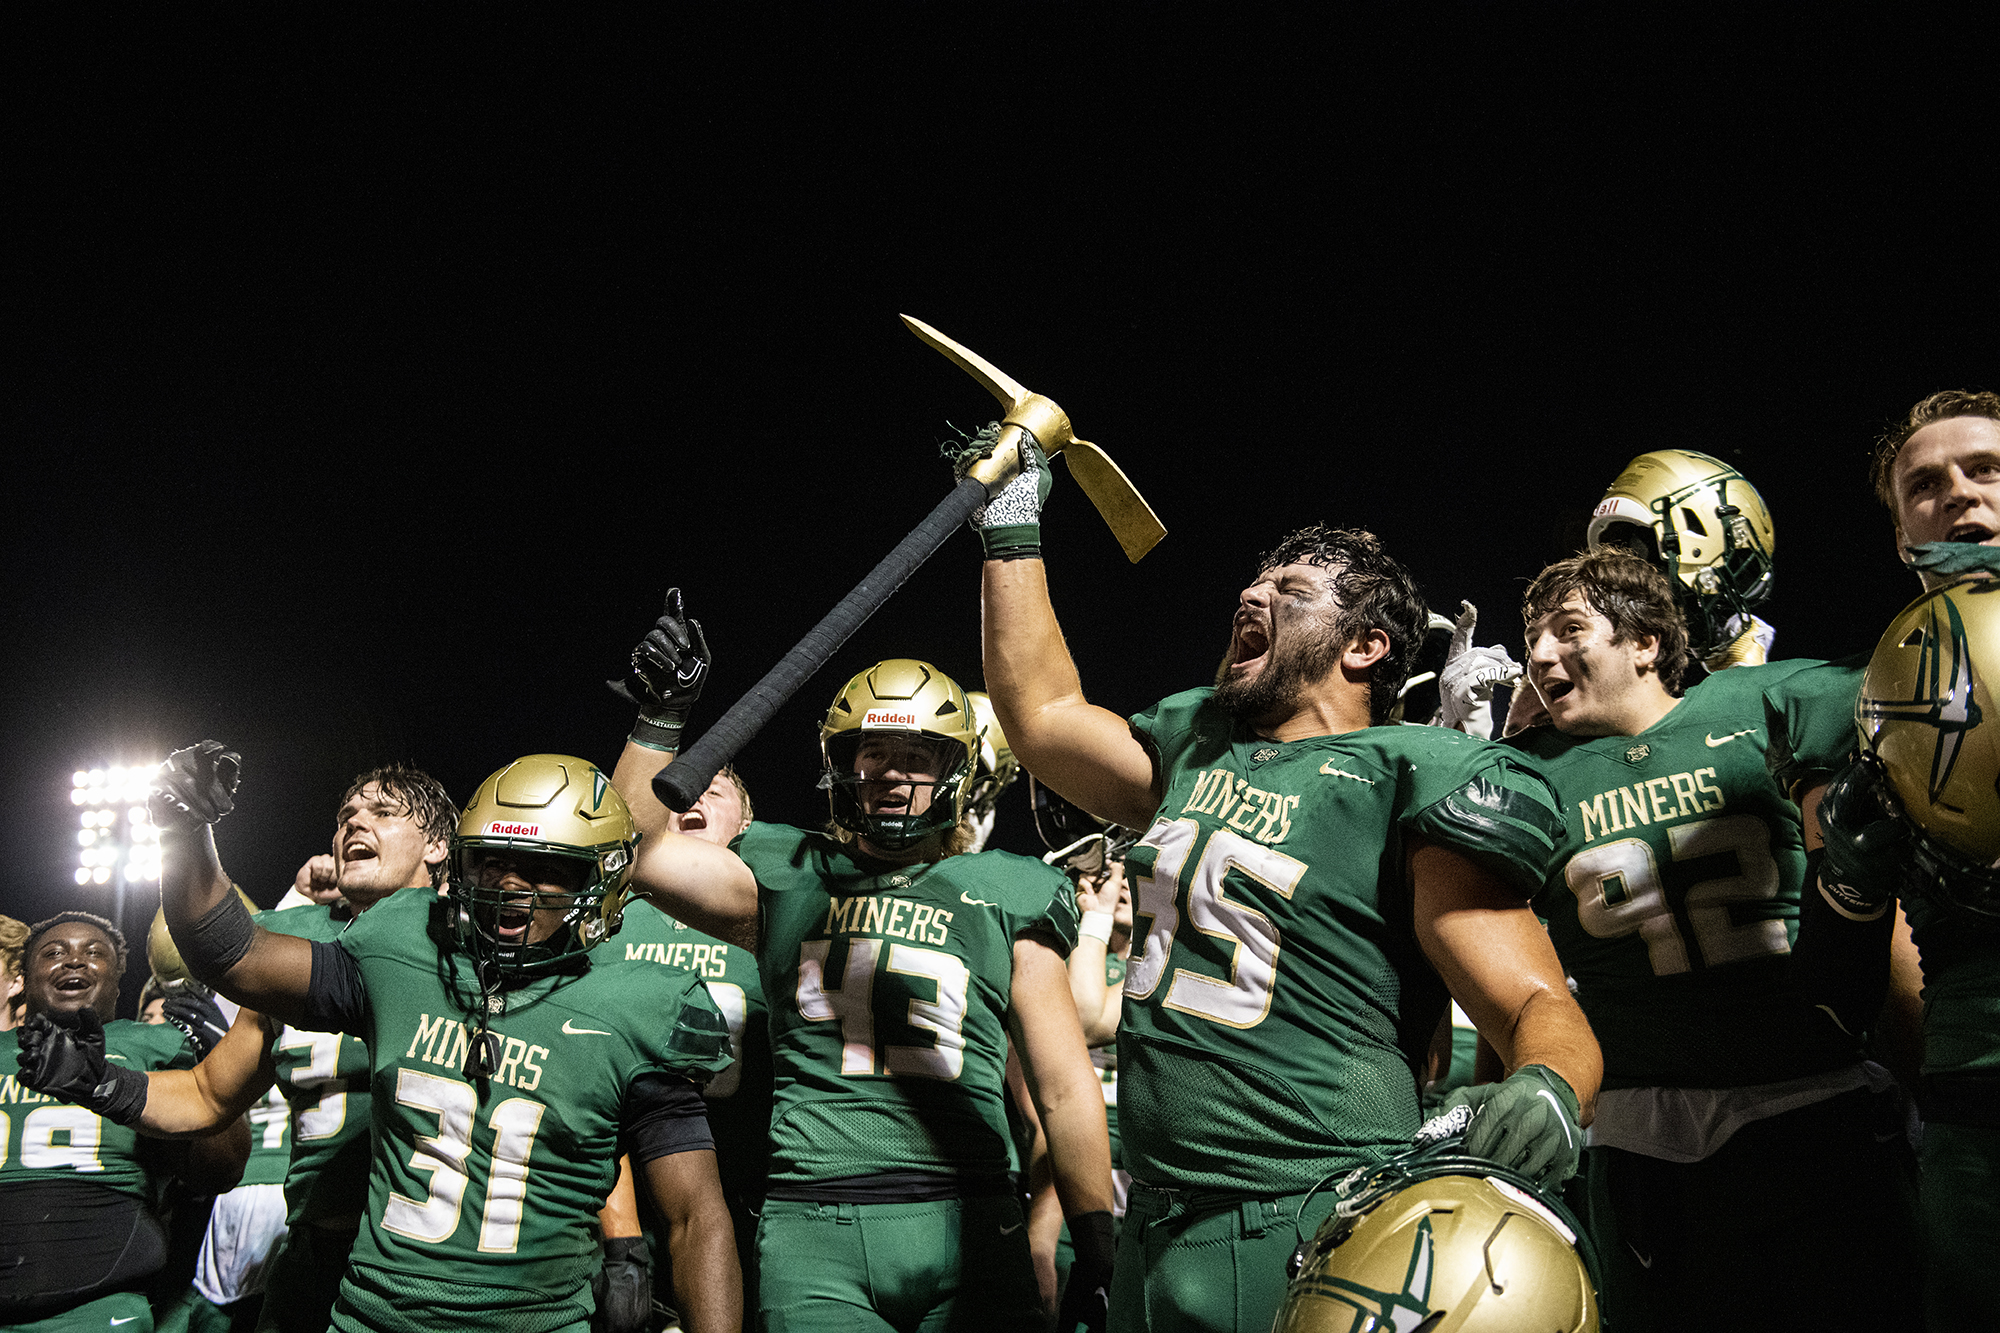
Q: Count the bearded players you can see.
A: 1